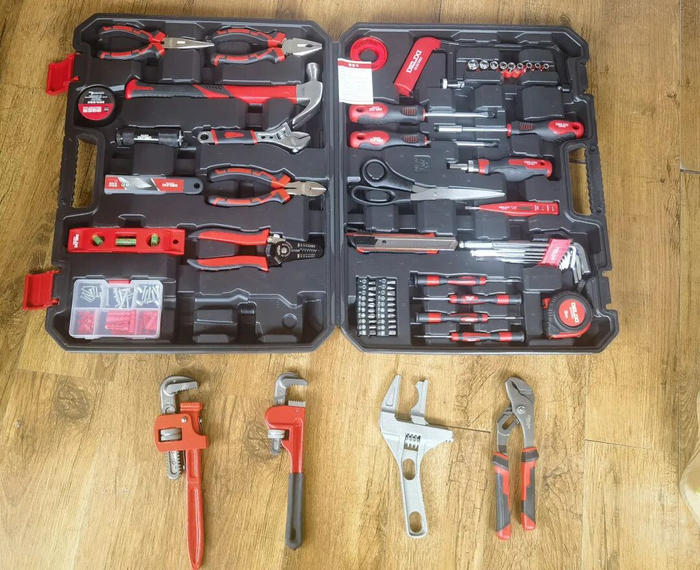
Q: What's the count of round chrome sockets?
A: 9